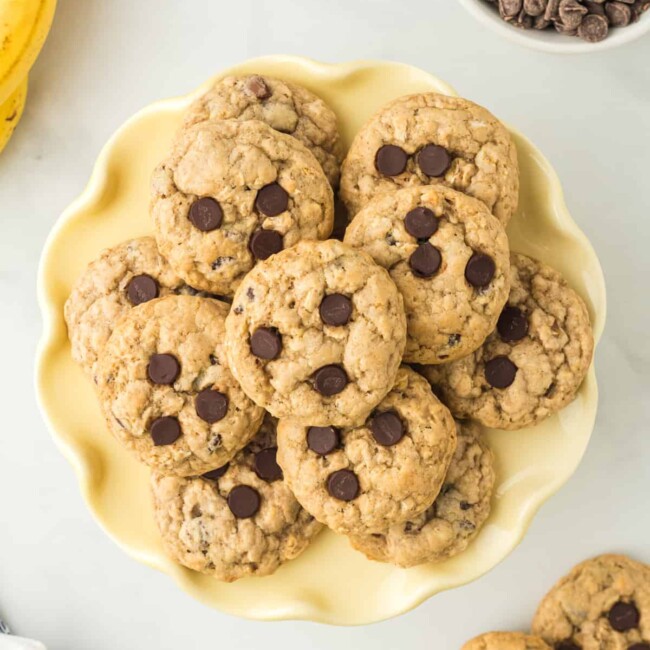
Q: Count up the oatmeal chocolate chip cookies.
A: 13